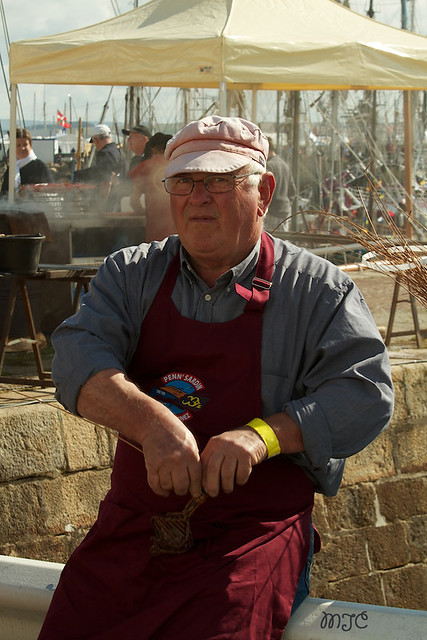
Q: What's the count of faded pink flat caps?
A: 1